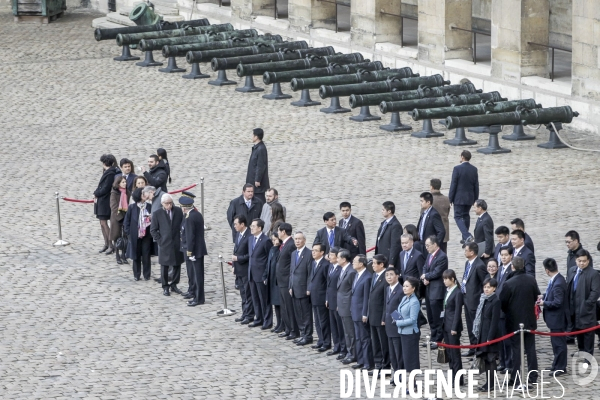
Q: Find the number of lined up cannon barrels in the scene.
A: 14